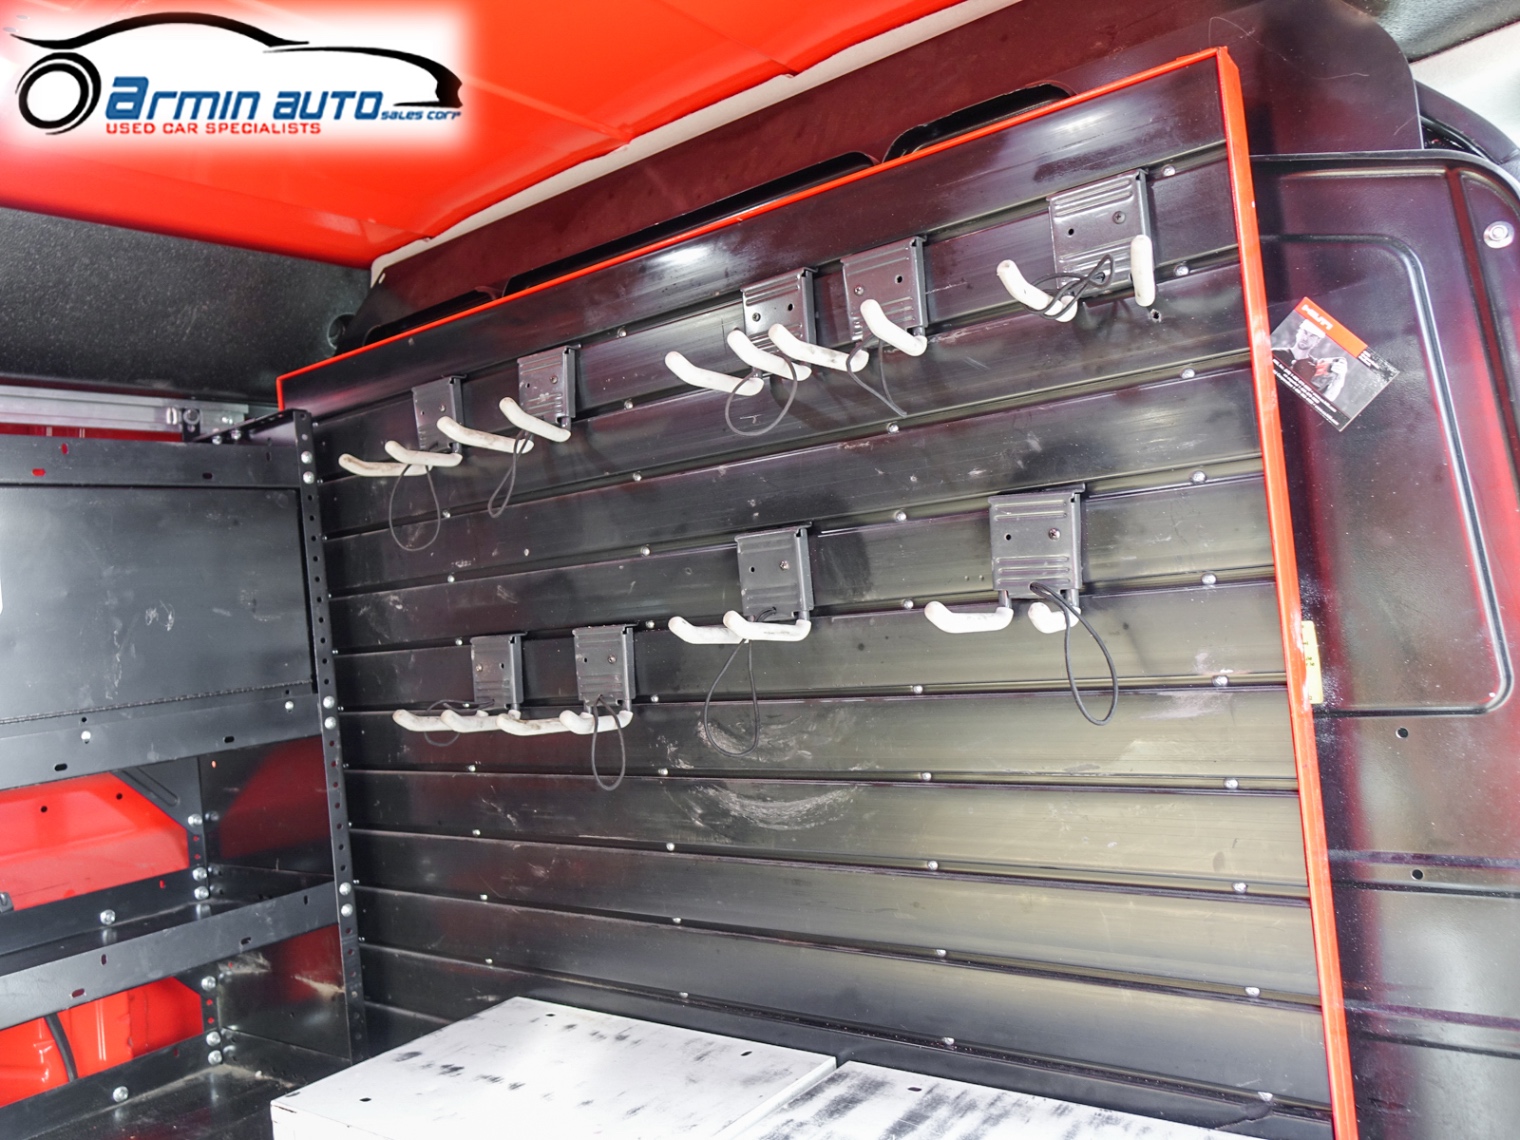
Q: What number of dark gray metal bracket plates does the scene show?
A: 9